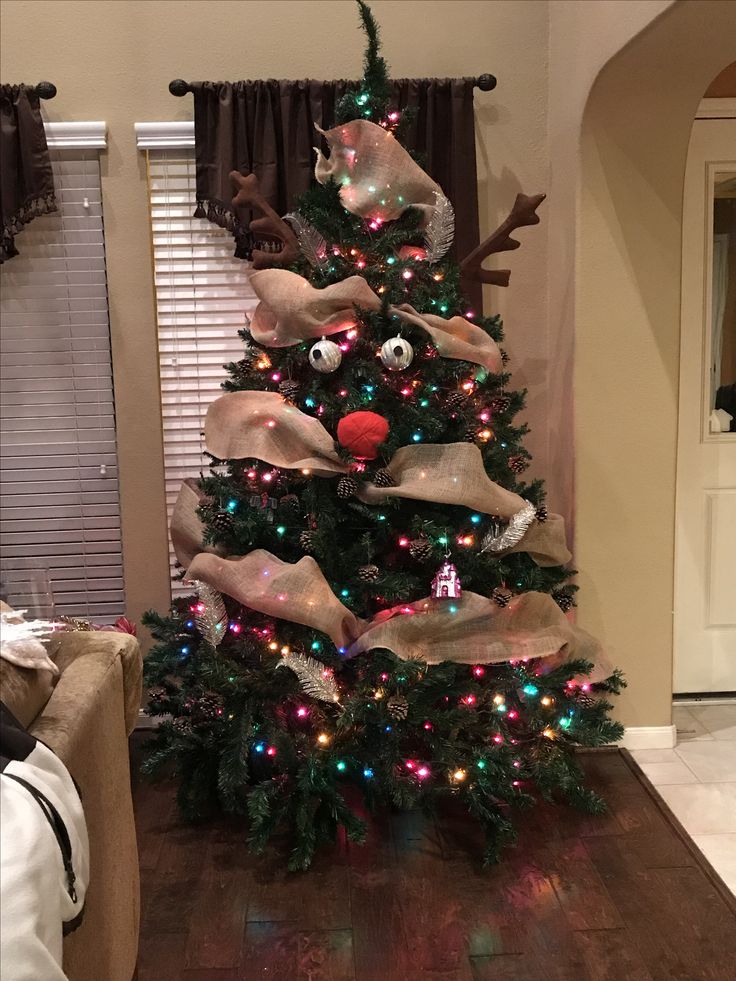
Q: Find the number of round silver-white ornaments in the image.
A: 2